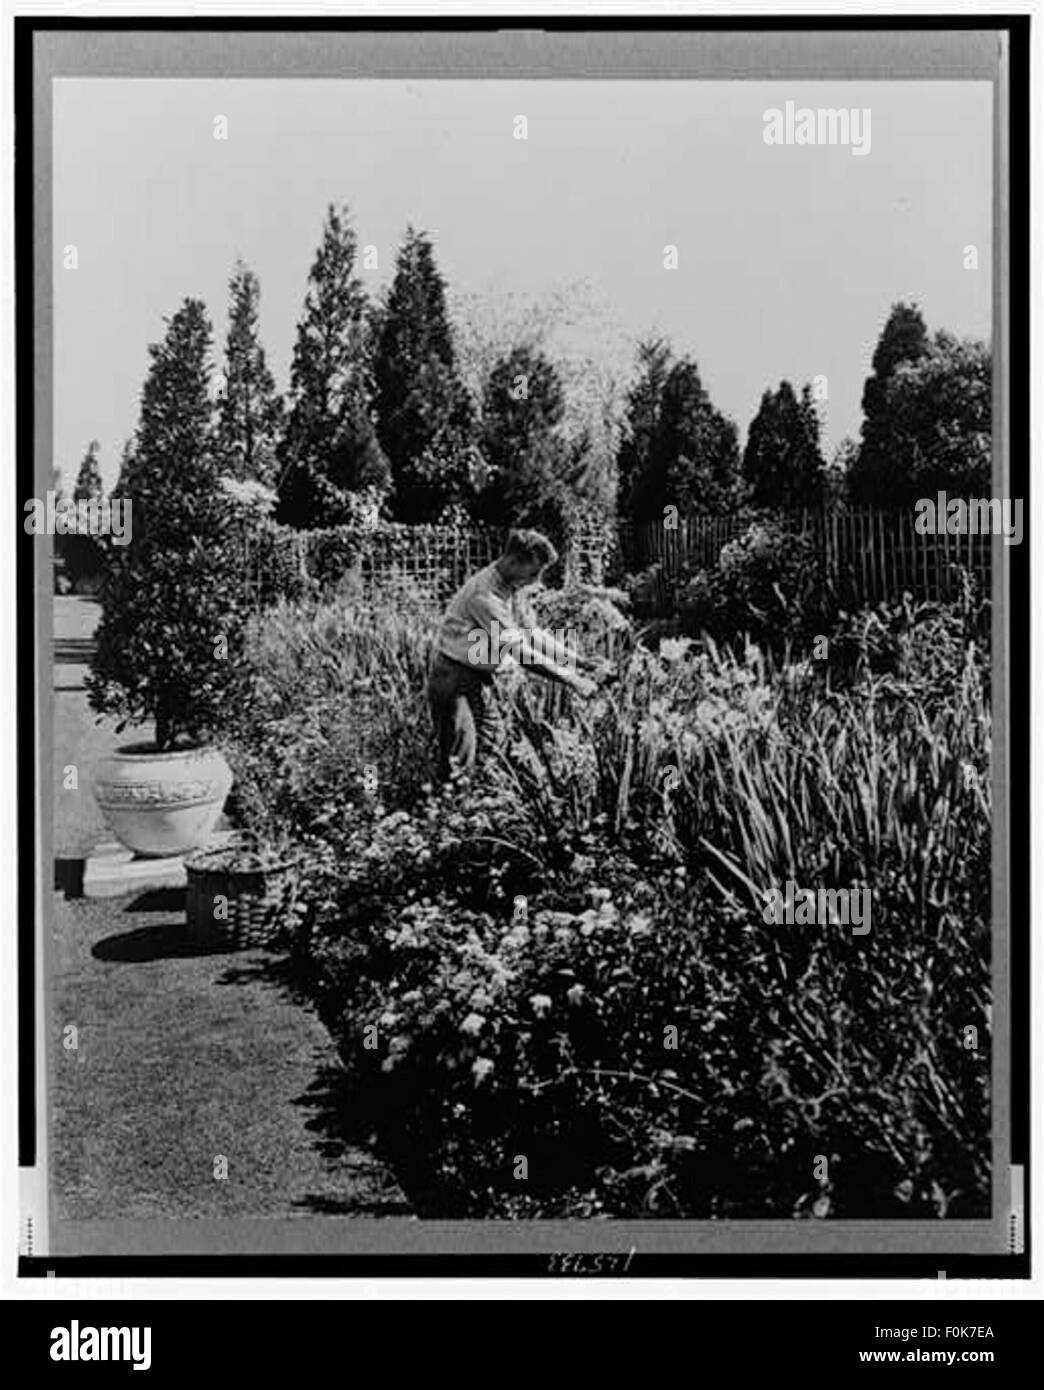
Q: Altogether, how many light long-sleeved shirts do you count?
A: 1